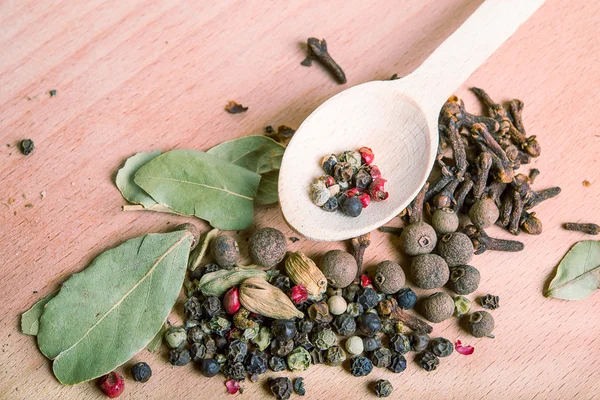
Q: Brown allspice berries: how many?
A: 13